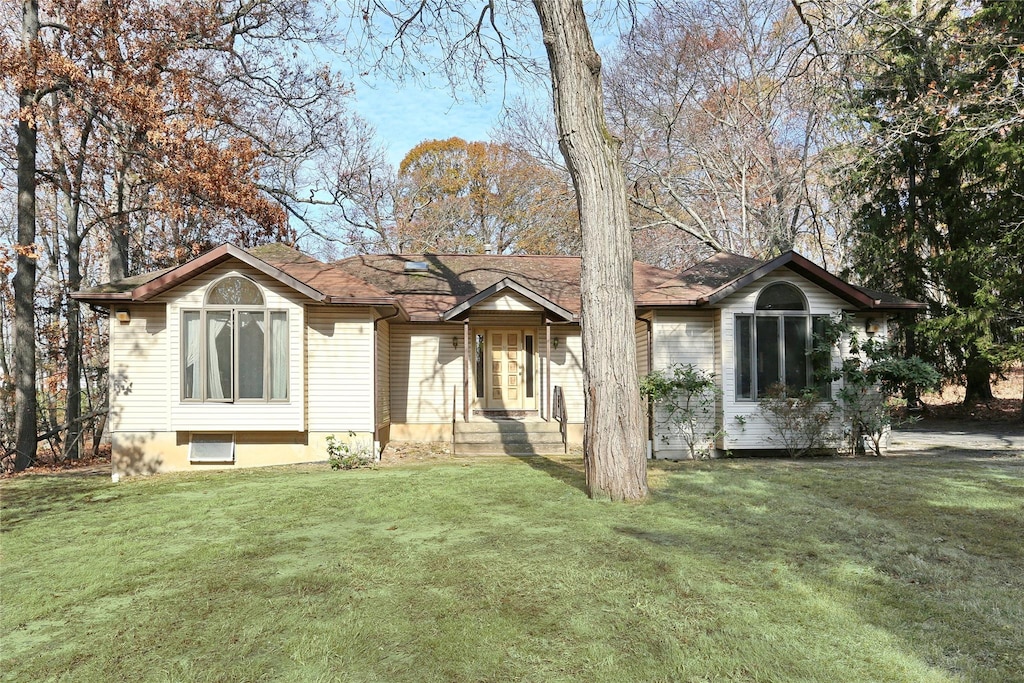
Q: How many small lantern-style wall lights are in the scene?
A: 2